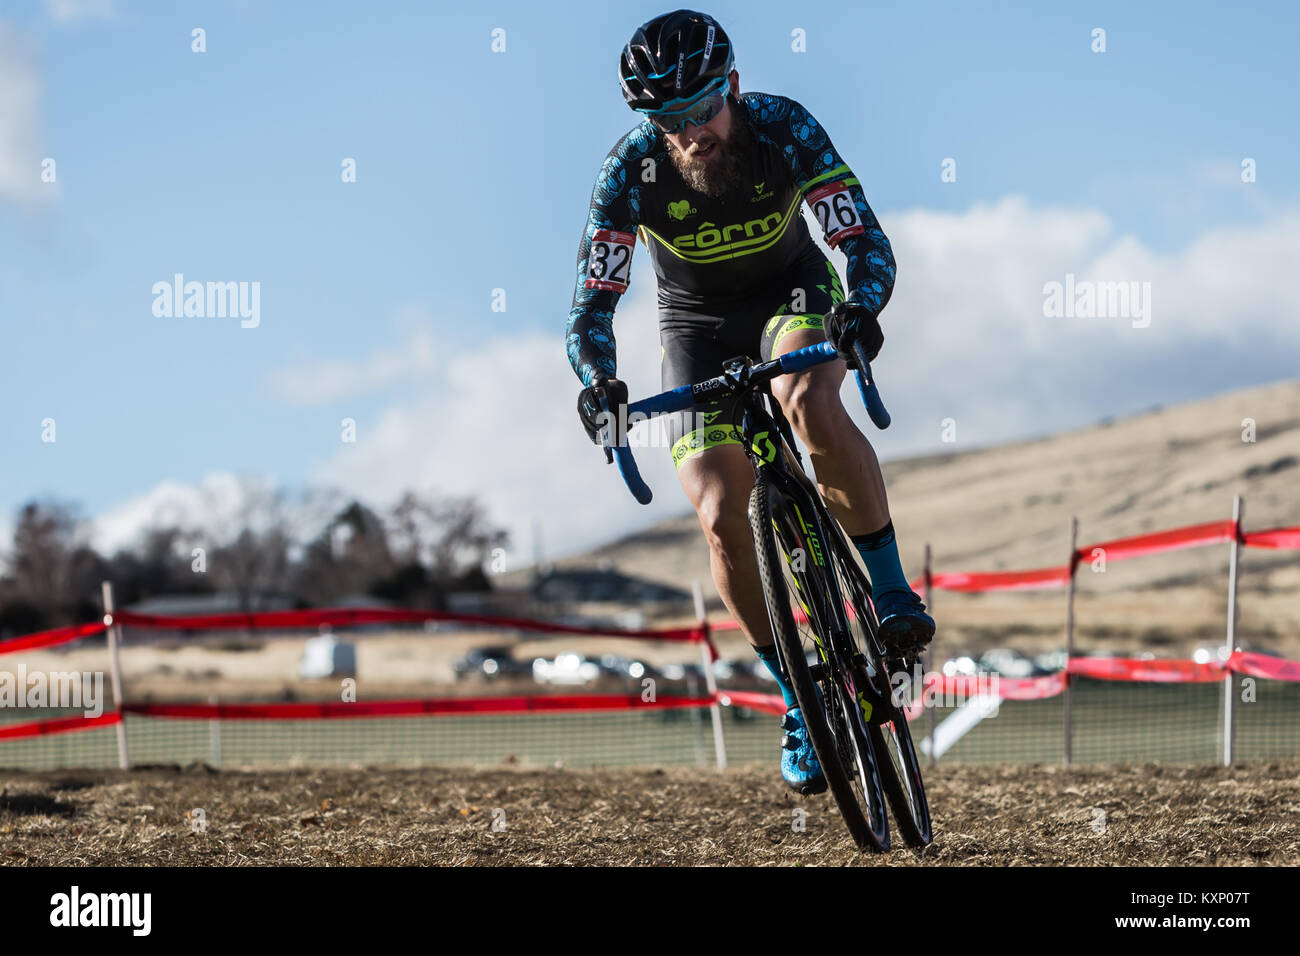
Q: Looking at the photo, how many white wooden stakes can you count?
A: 5